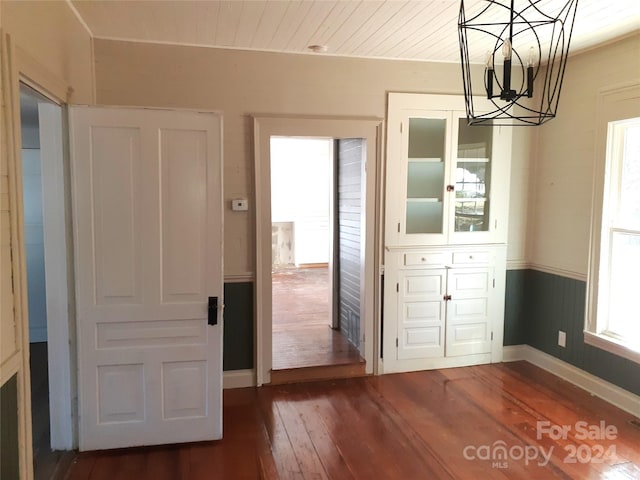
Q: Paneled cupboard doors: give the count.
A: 2